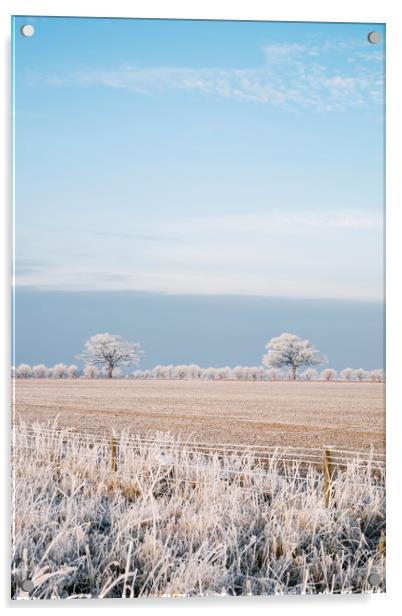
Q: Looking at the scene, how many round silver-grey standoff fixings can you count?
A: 4